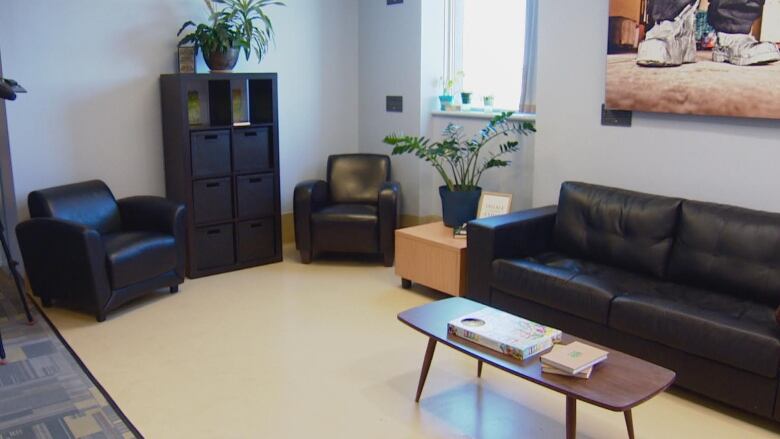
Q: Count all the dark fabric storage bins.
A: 6